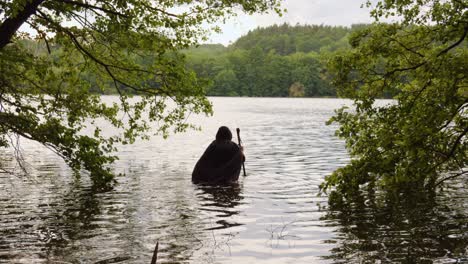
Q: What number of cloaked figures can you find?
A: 1